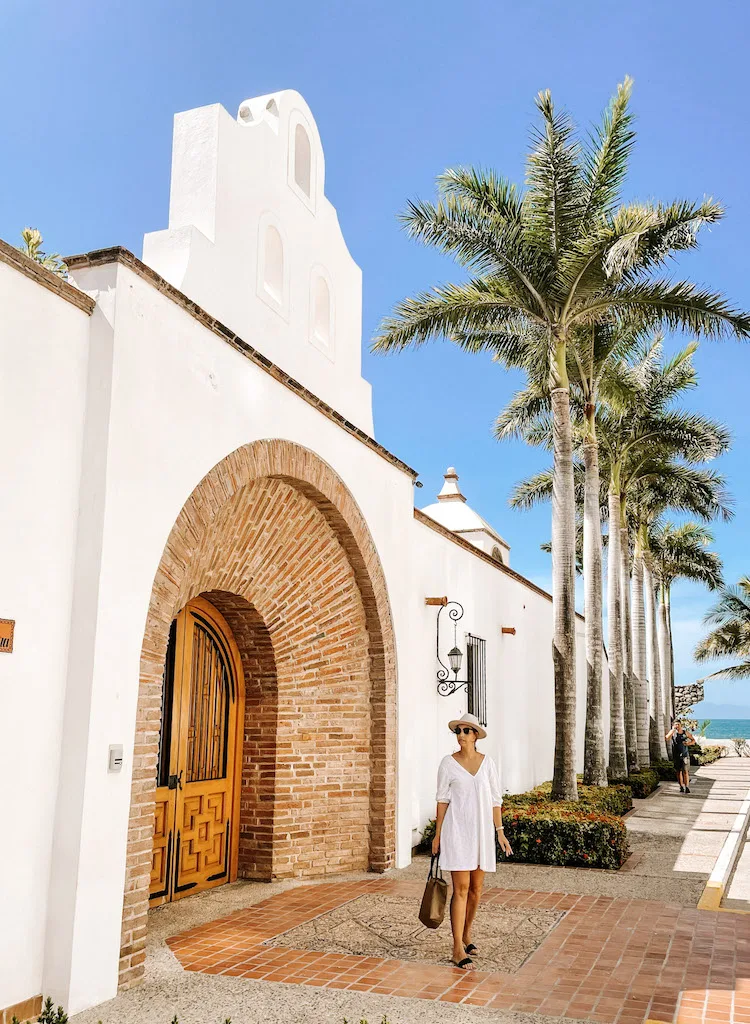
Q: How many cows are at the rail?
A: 0